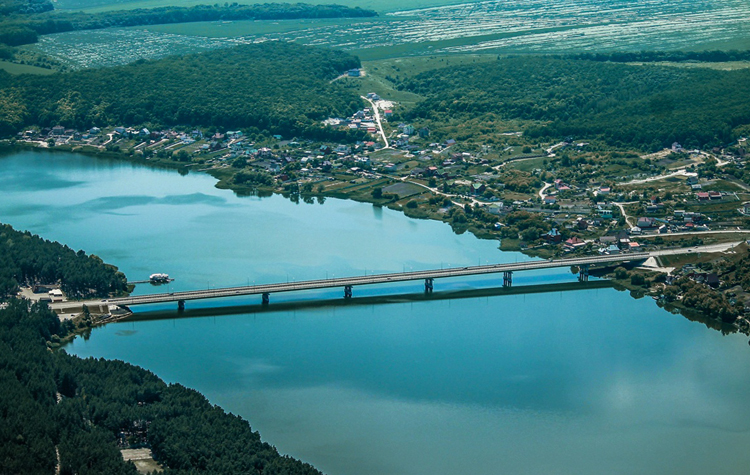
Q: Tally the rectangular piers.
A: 6